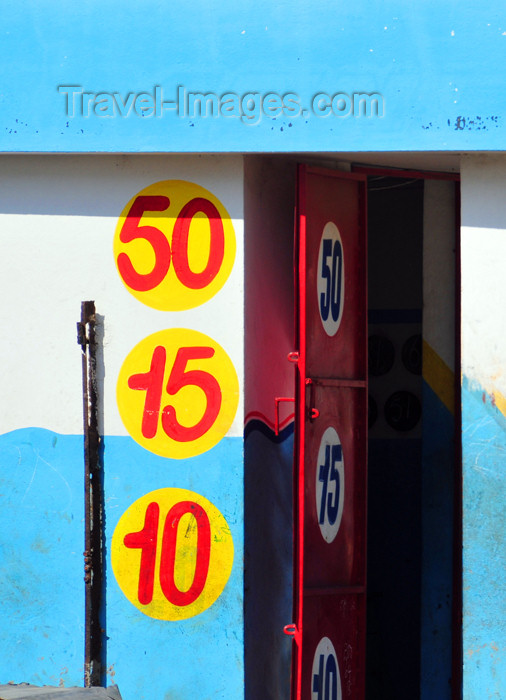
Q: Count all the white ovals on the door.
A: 3